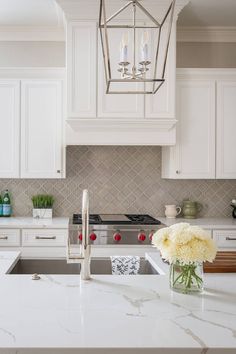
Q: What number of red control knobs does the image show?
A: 5